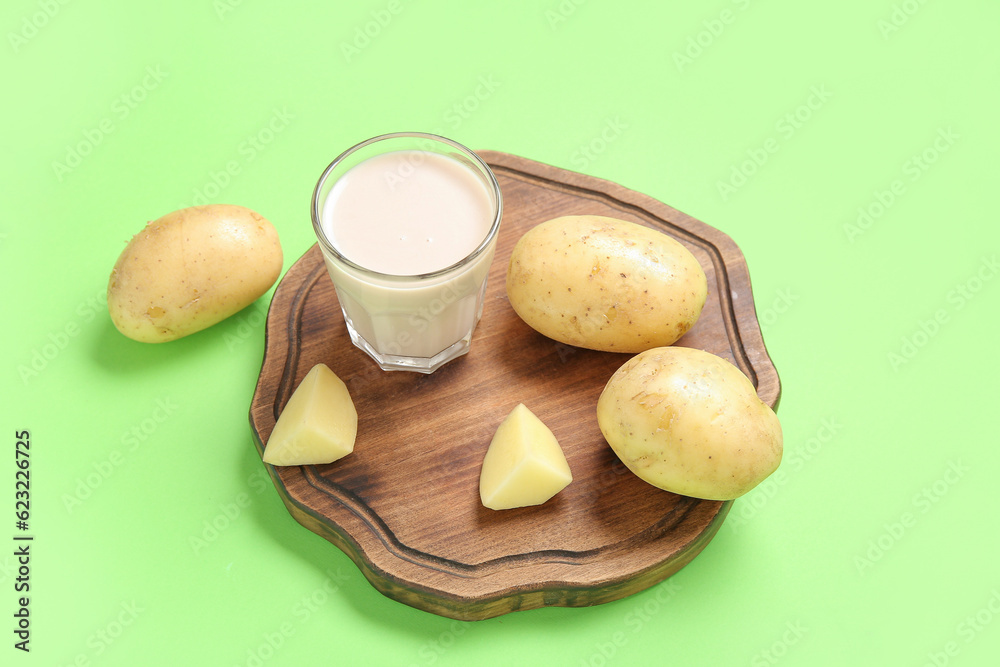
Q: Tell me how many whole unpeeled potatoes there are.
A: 3